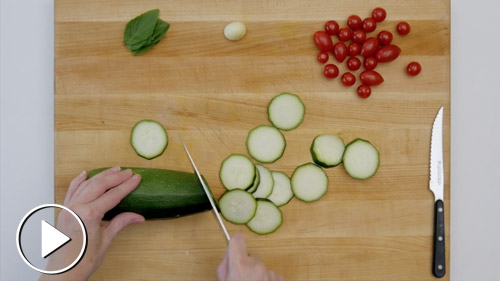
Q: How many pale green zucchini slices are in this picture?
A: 12